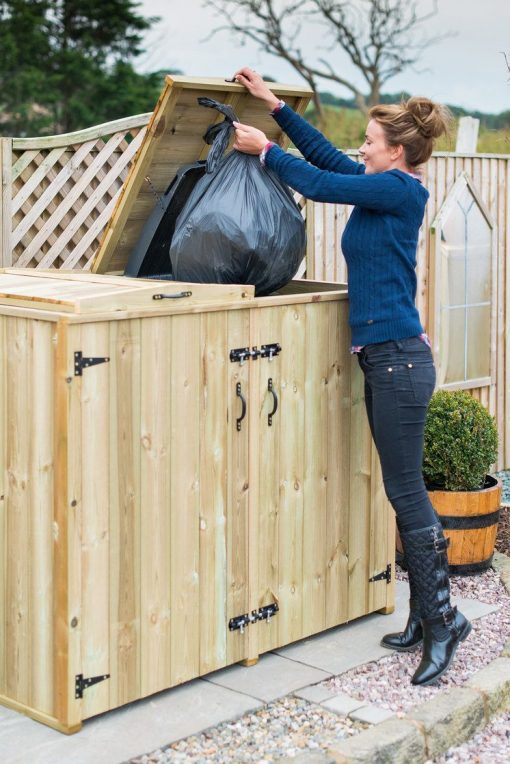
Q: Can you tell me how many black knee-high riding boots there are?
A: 2